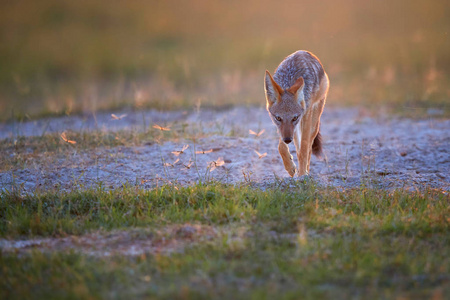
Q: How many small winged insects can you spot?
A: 10